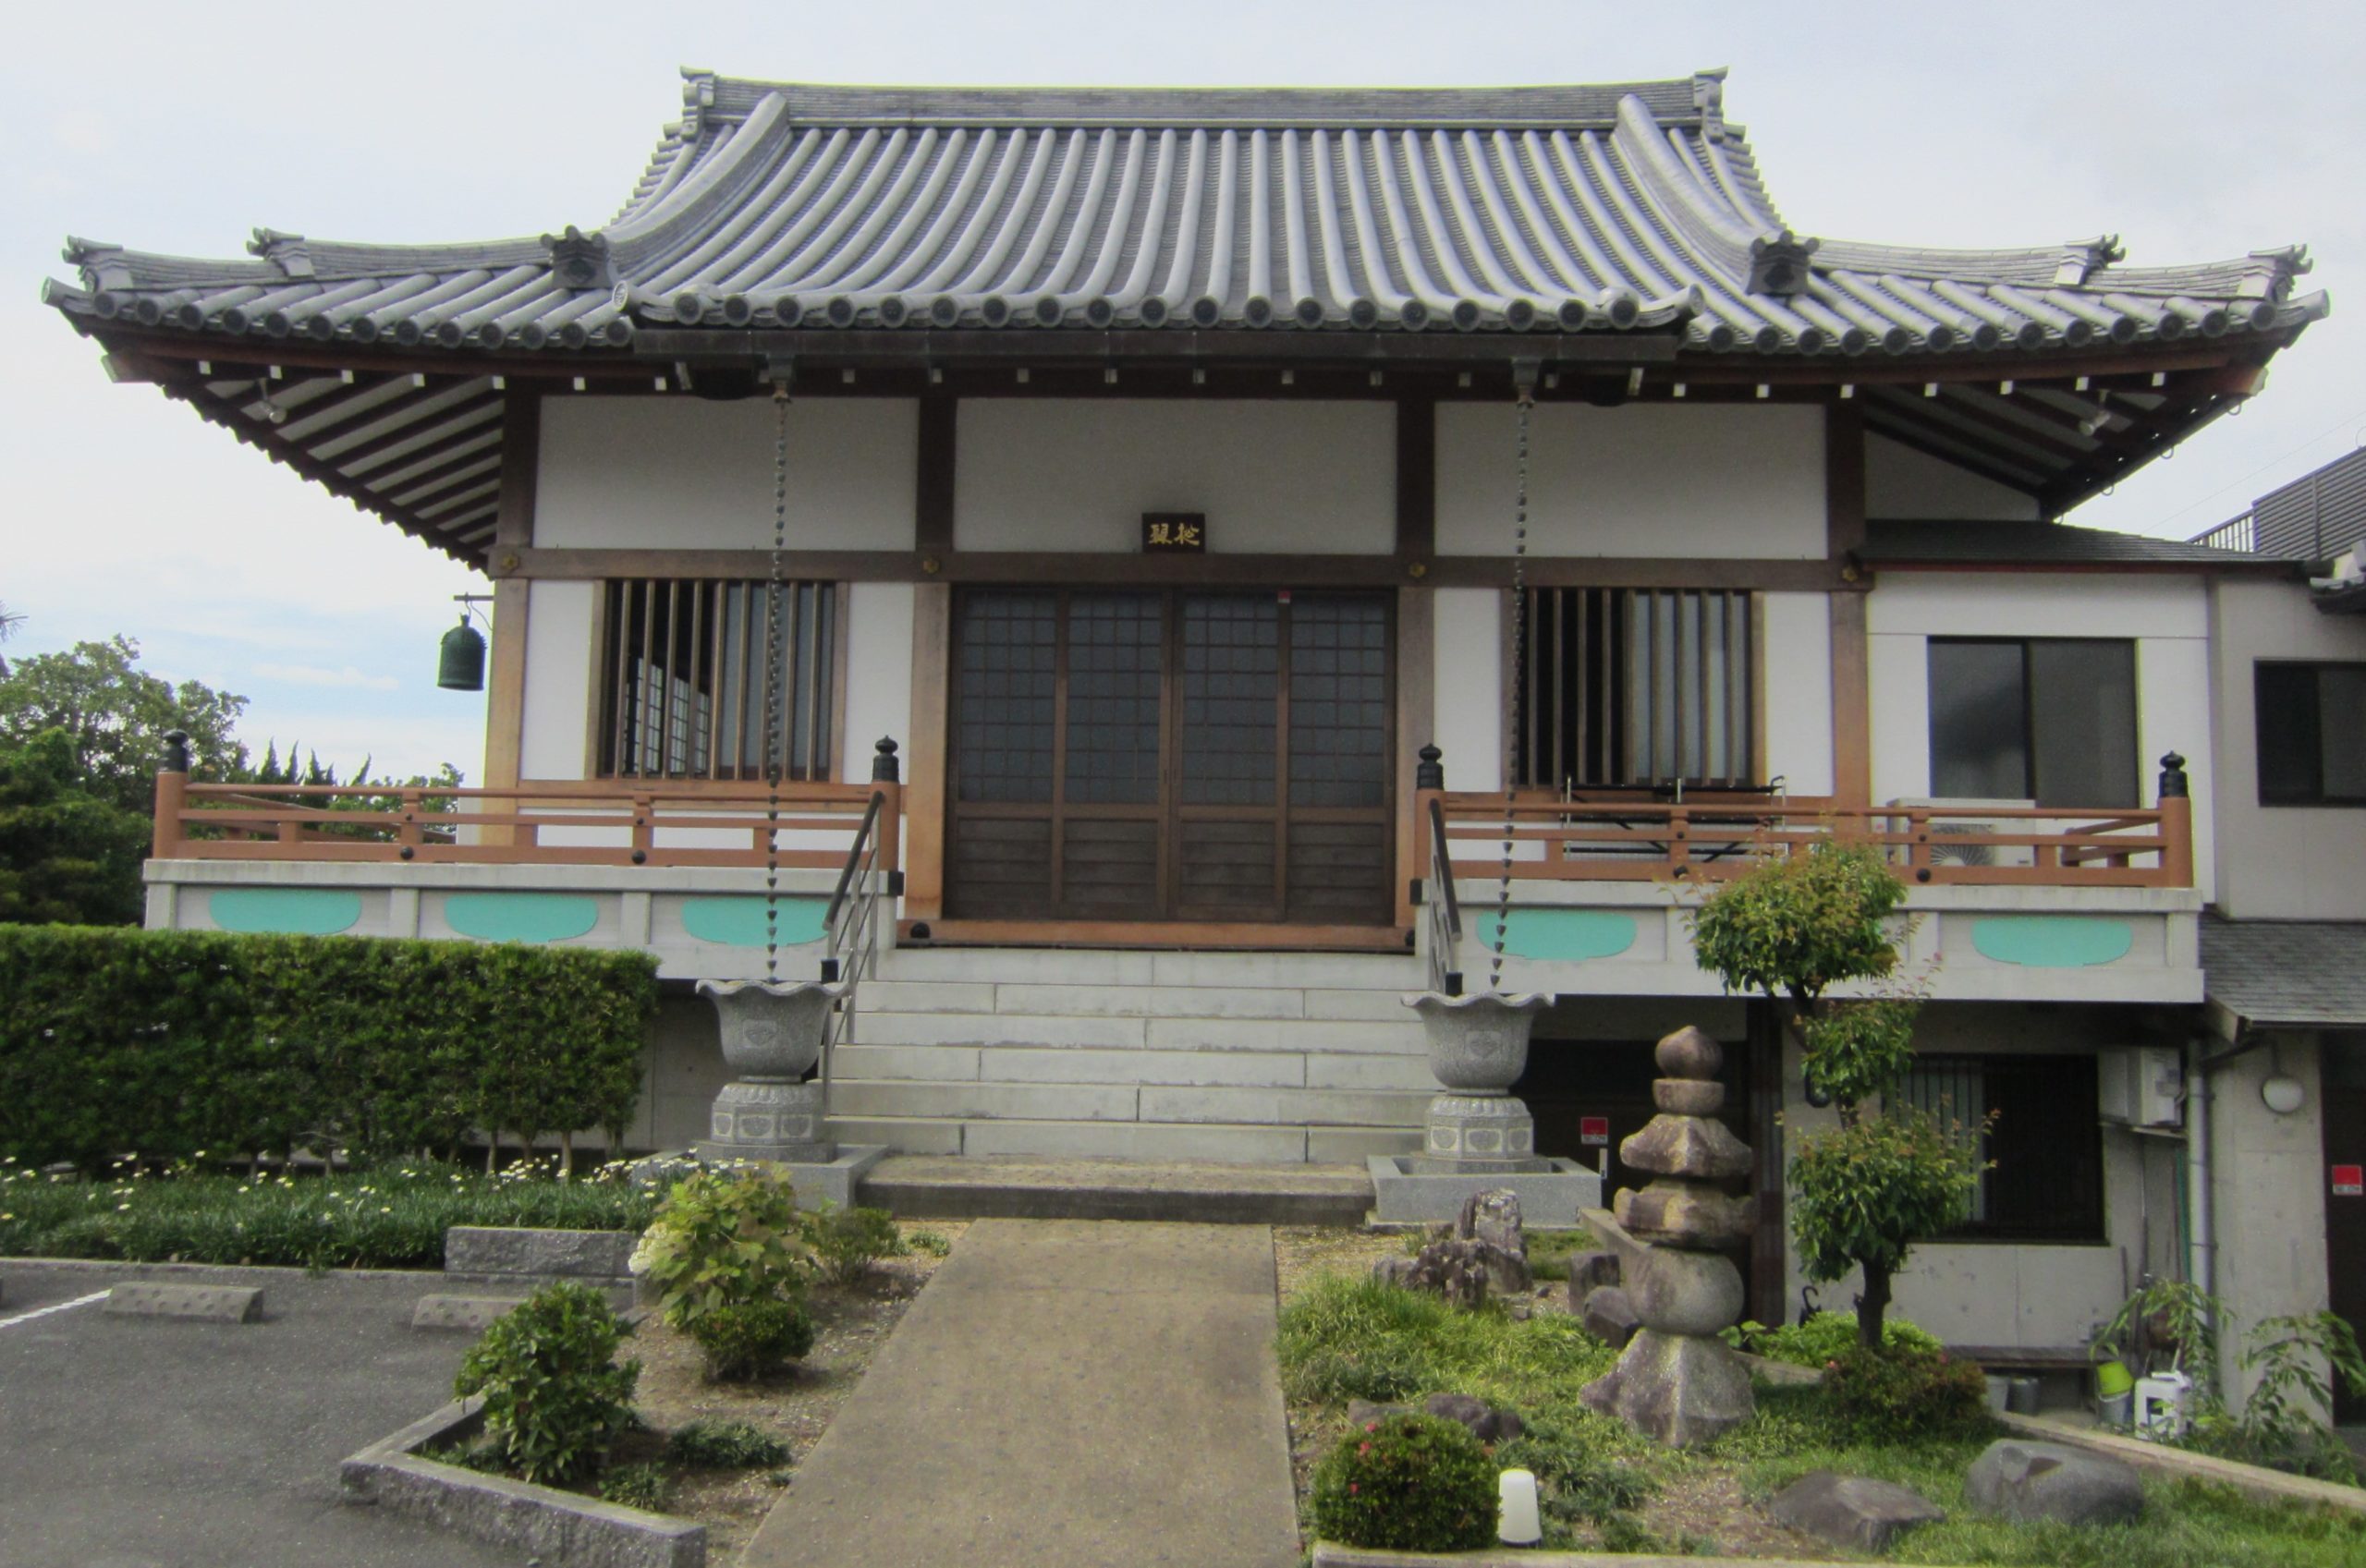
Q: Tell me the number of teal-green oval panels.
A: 5